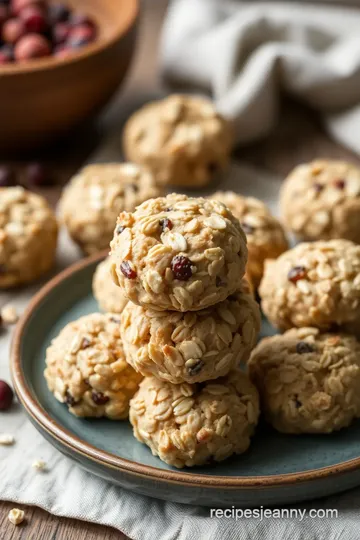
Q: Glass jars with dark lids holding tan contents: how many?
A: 0